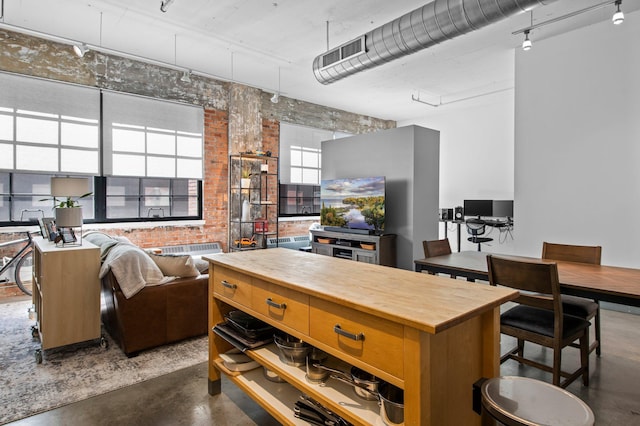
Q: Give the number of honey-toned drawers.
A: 3